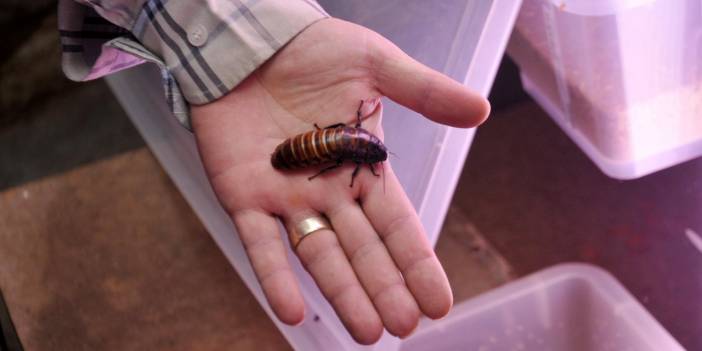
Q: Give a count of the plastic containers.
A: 3